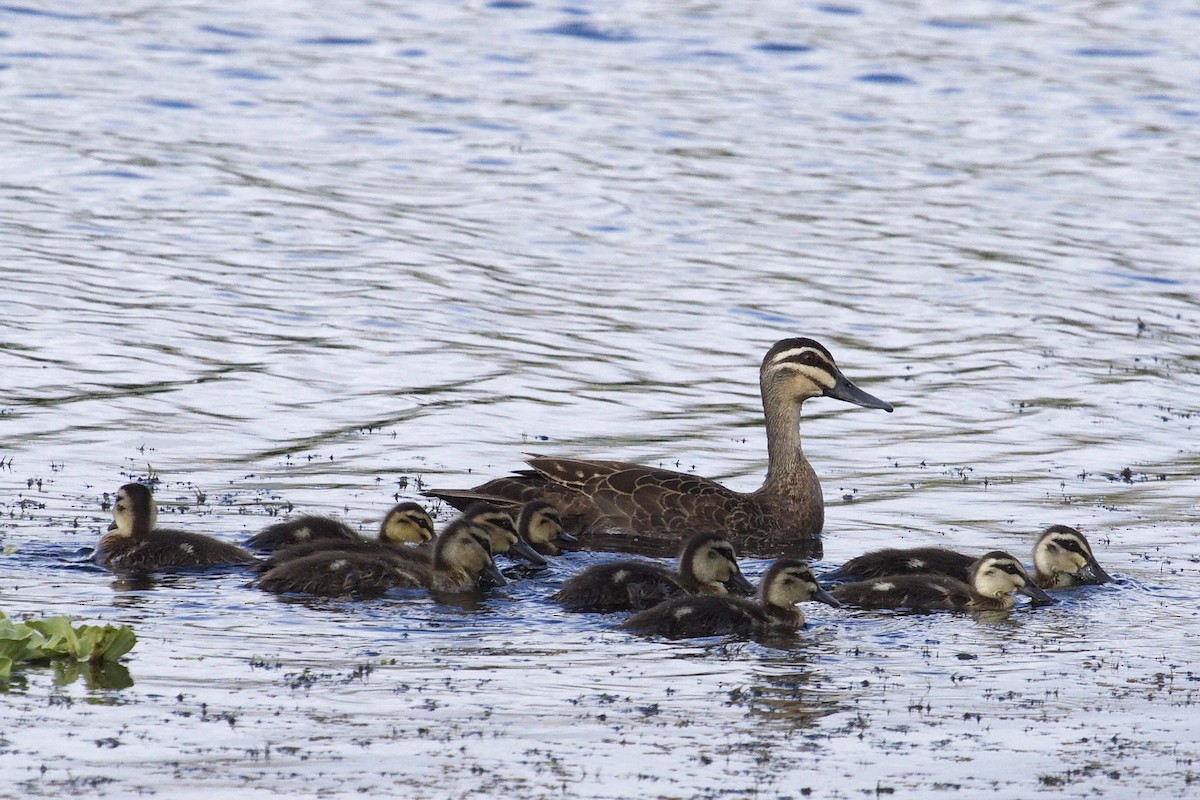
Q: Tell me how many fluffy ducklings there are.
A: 9